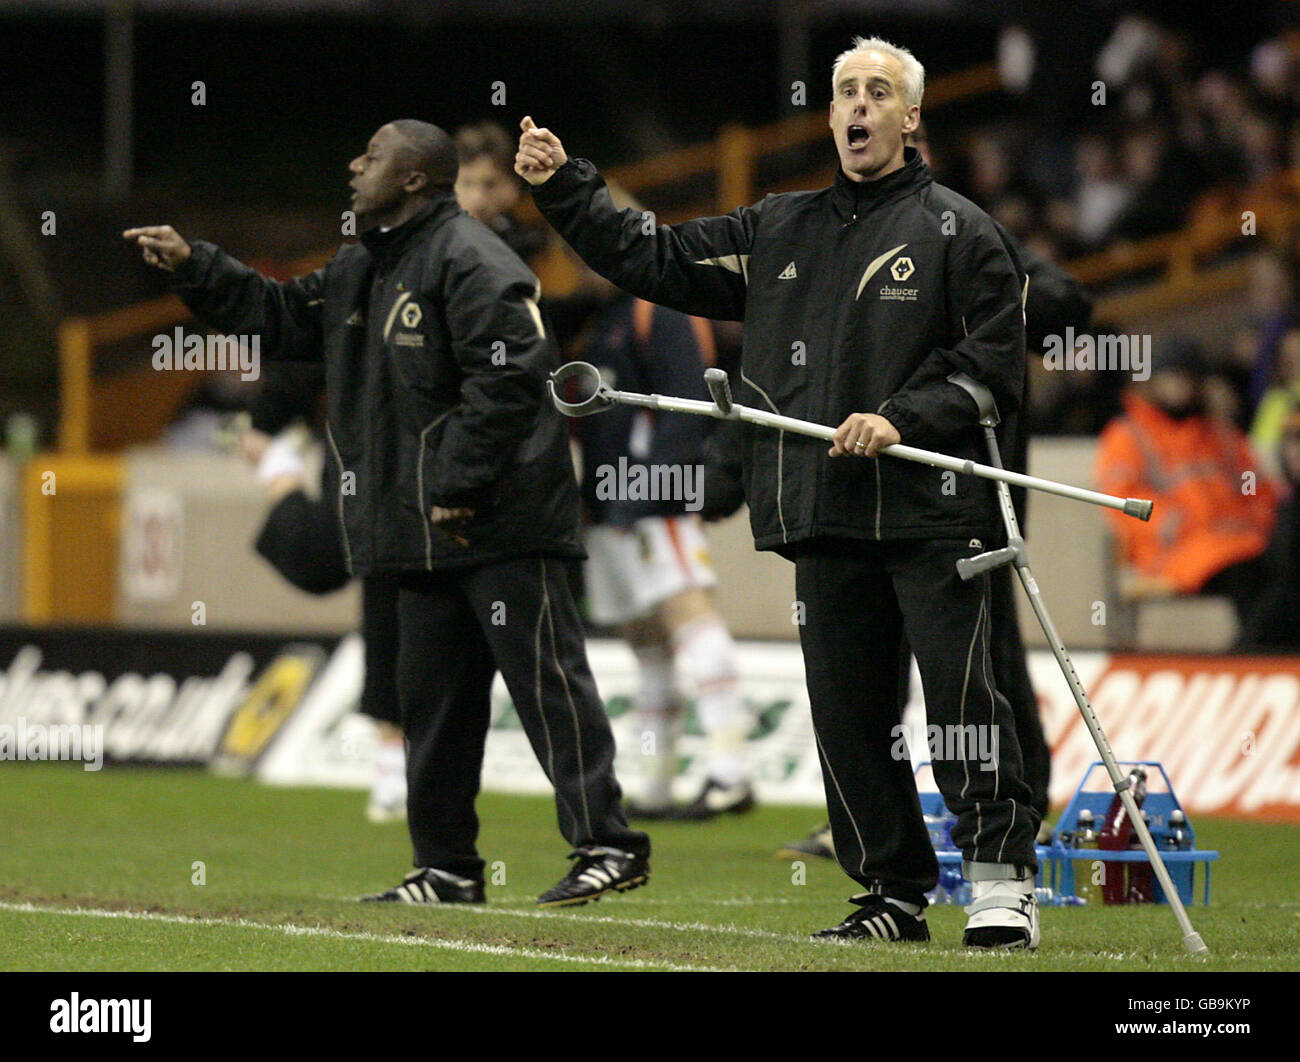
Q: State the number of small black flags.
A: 0